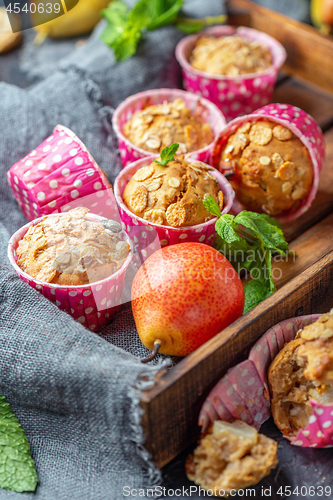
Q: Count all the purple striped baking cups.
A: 0